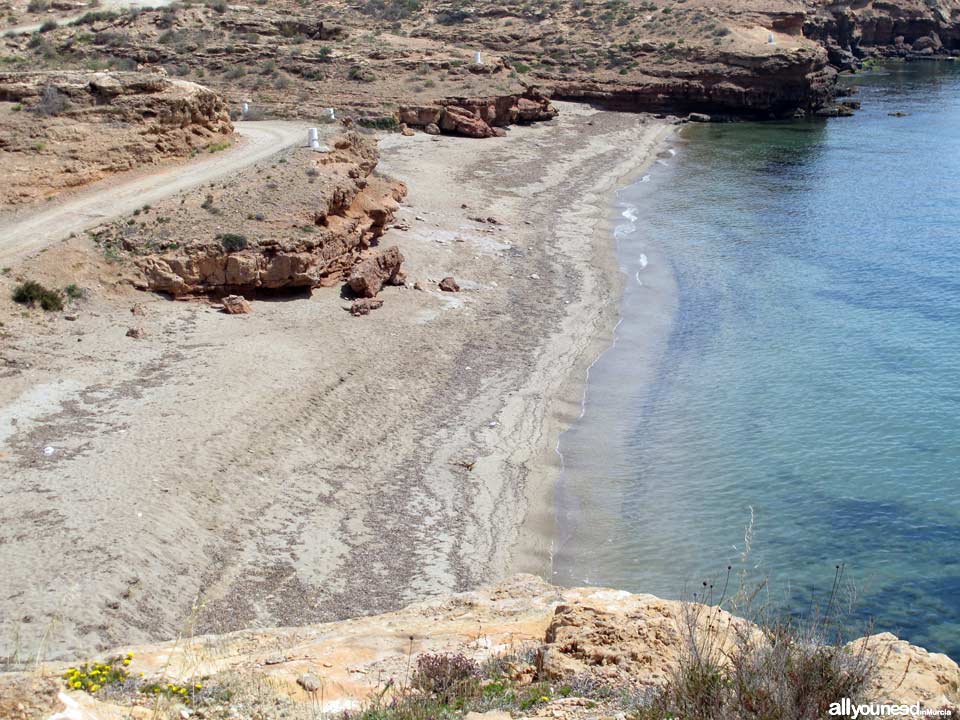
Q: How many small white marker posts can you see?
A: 5